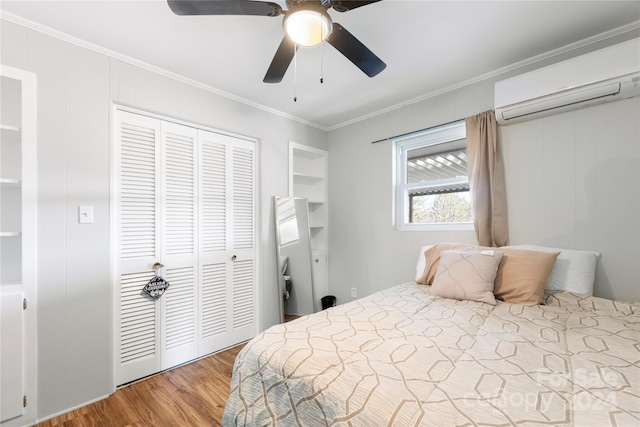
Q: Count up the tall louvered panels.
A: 4